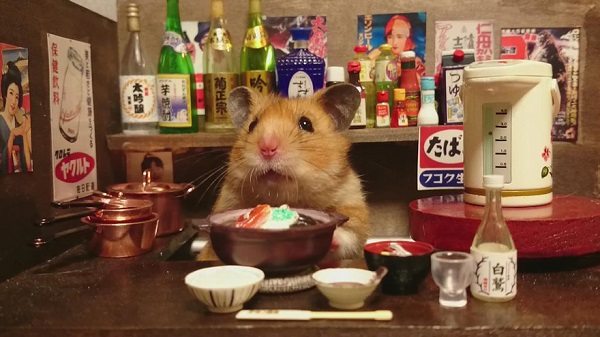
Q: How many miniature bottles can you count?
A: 14